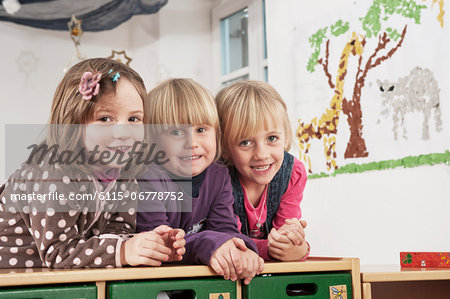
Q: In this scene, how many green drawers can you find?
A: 3